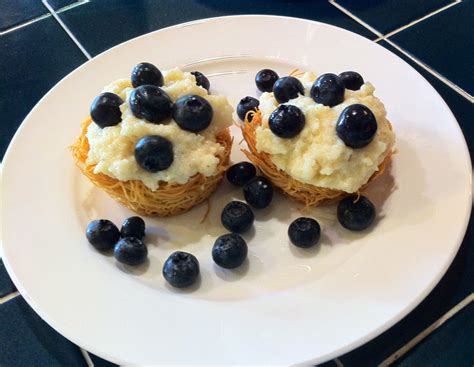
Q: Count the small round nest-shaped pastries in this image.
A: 2